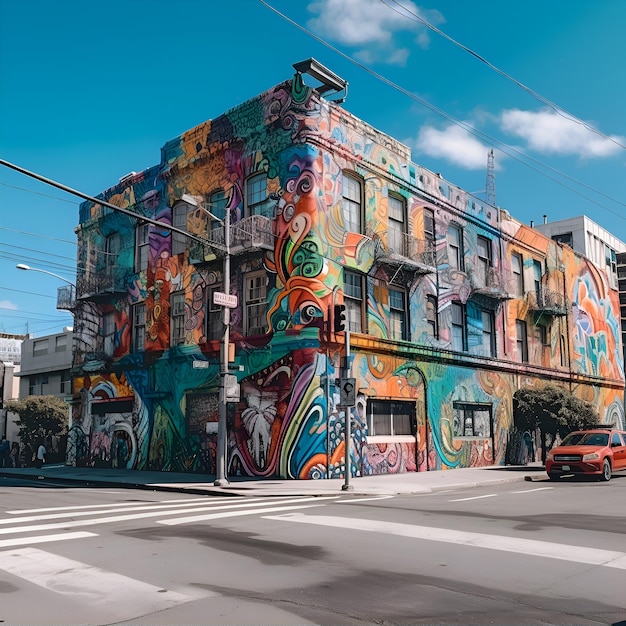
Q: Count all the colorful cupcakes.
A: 0